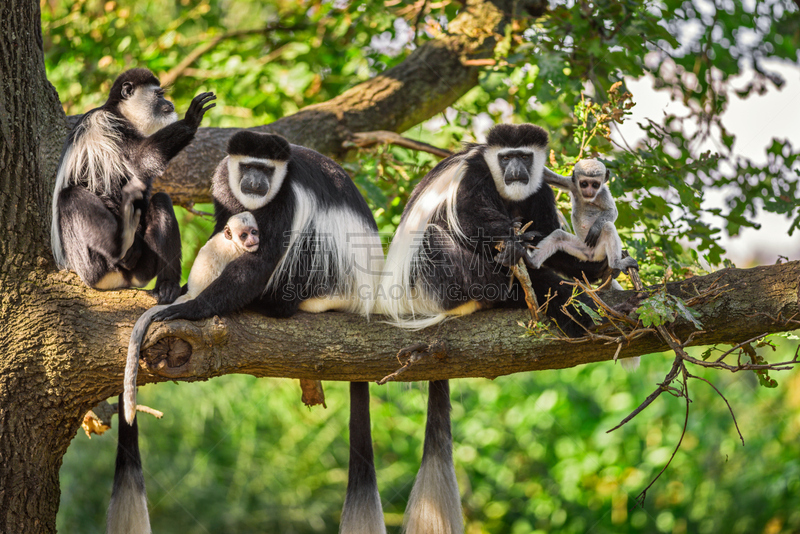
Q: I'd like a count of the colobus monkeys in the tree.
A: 5